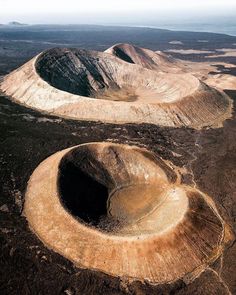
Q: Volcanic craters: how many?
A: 3